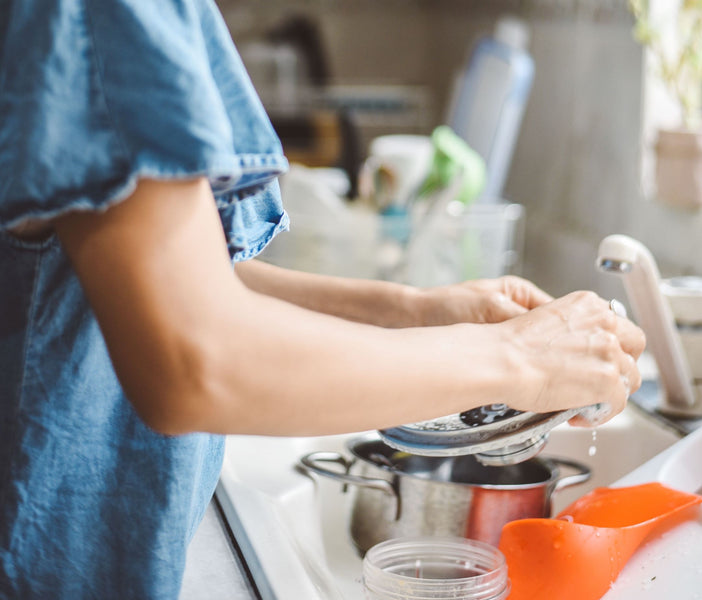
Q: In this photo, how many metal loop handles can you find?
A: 2